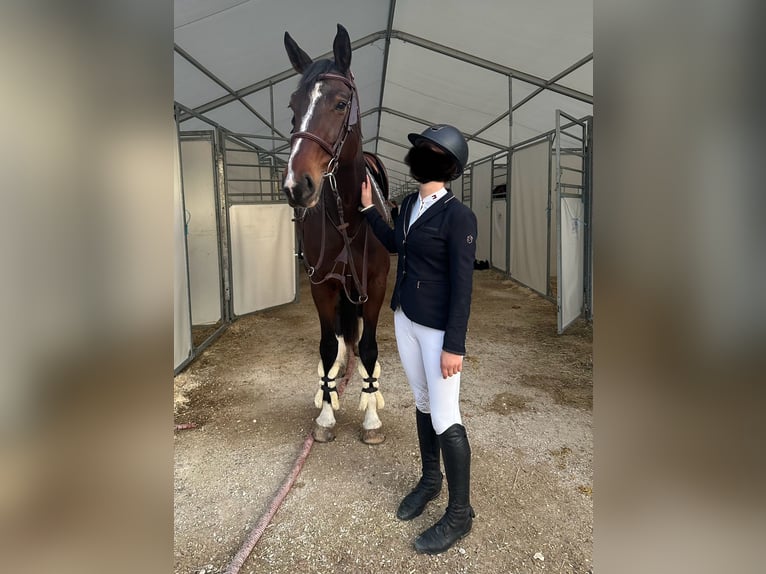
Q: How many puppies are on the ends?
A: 0